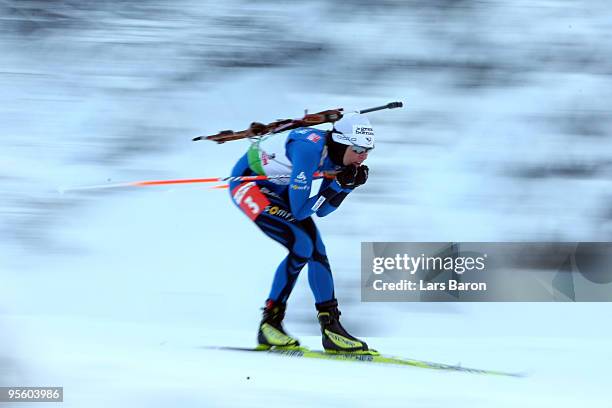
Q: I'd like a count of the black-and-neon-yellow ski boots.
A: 2